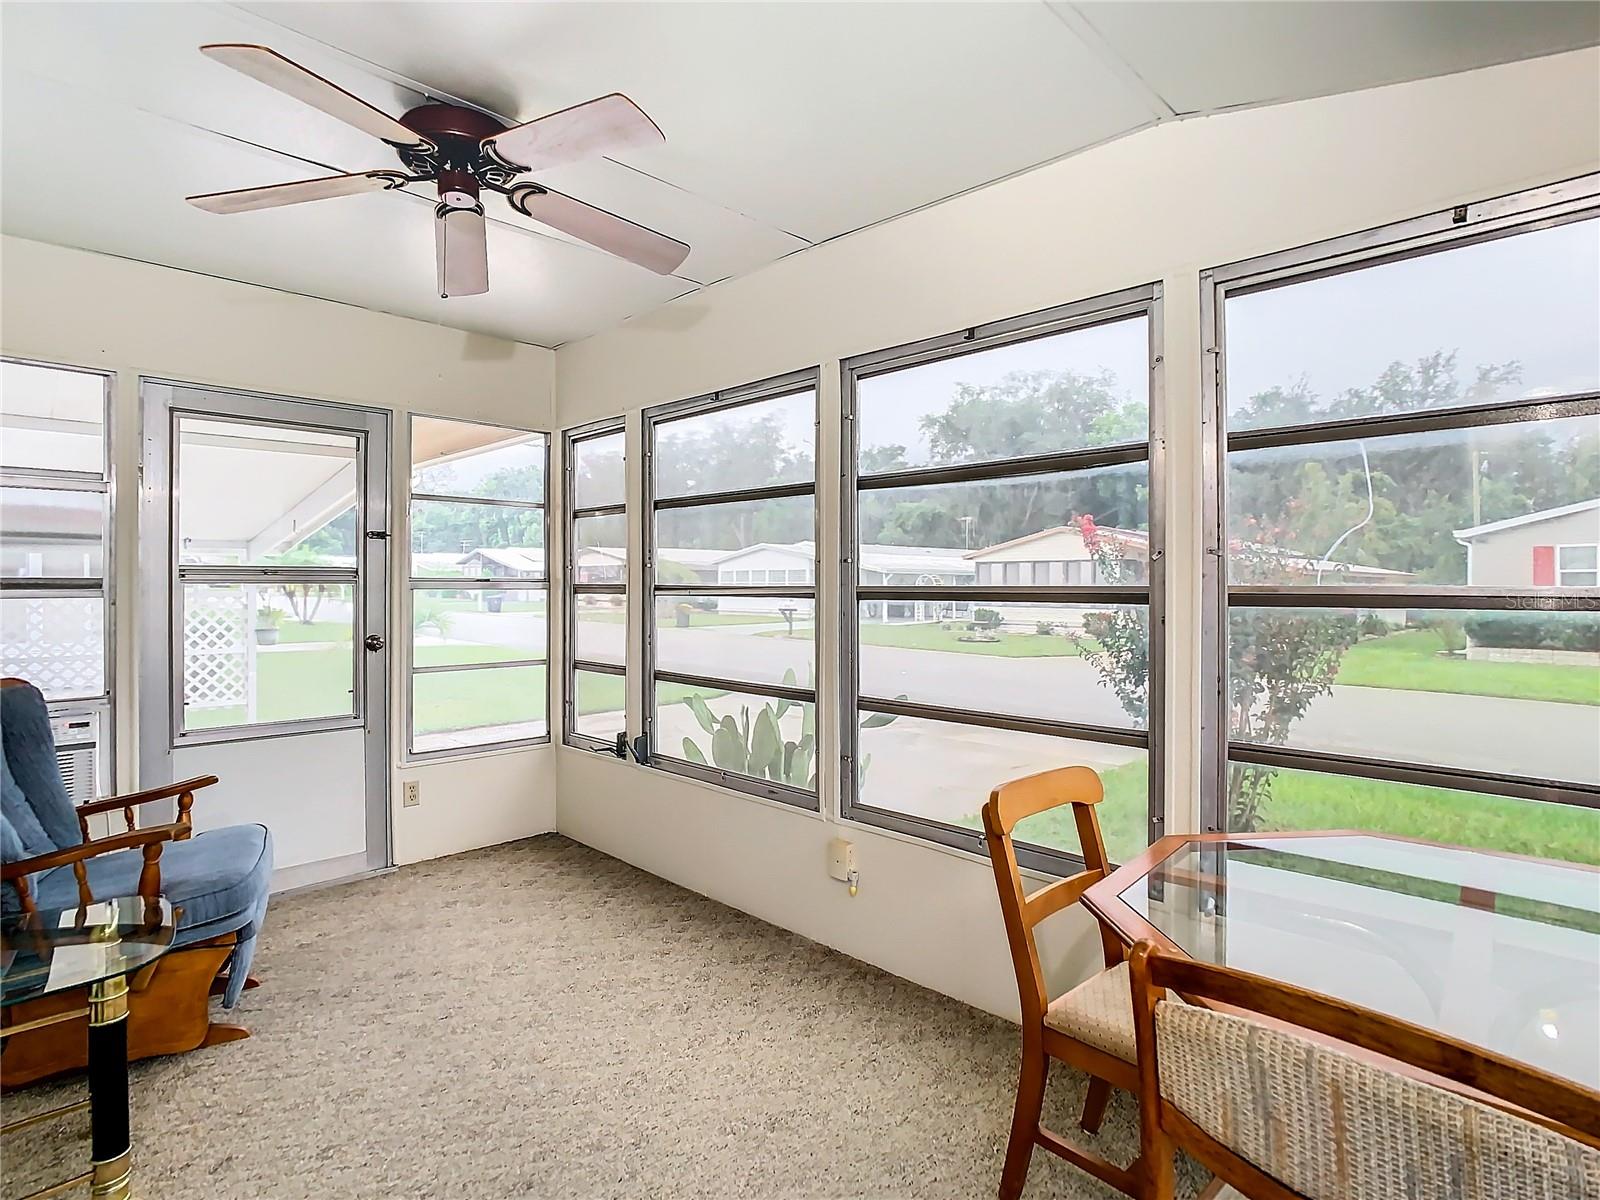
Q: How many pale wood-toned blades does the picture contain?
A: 5